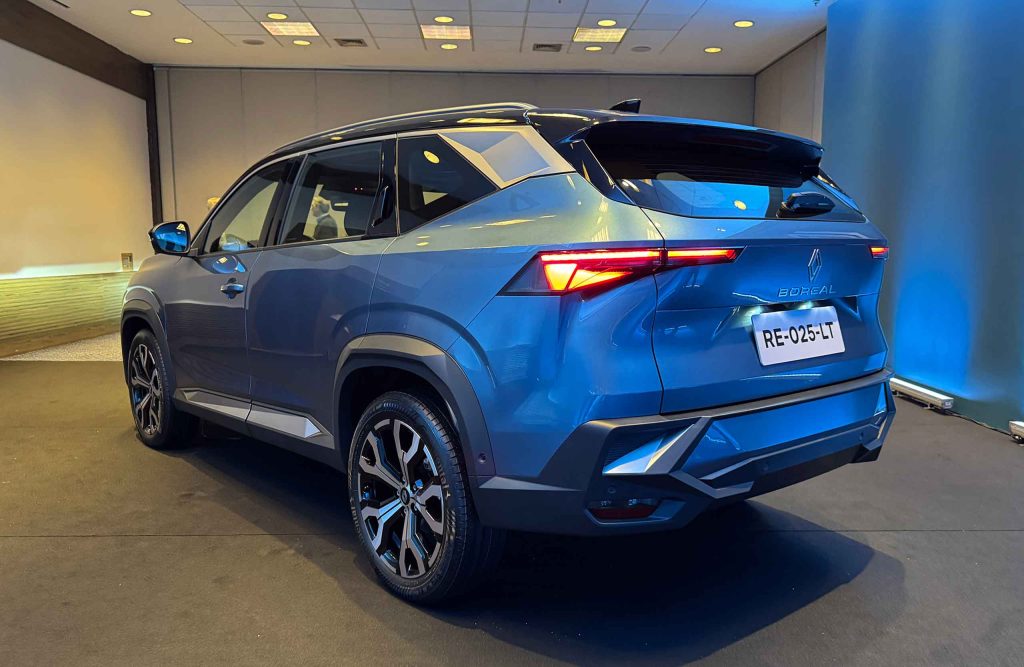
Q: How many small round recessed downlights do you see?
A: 10